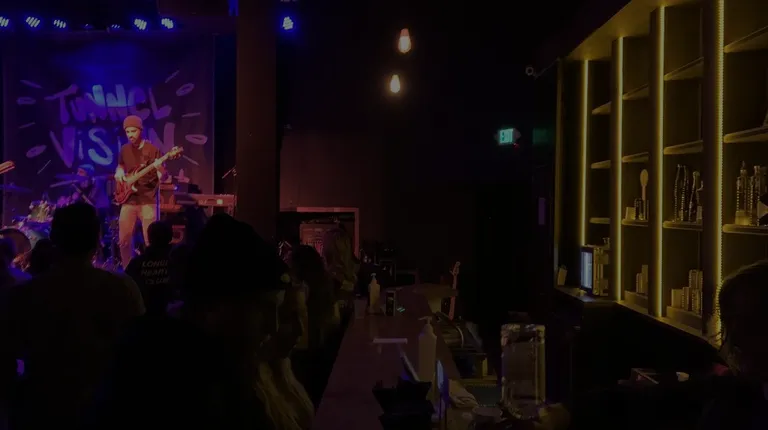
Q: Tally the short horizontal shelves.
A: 12